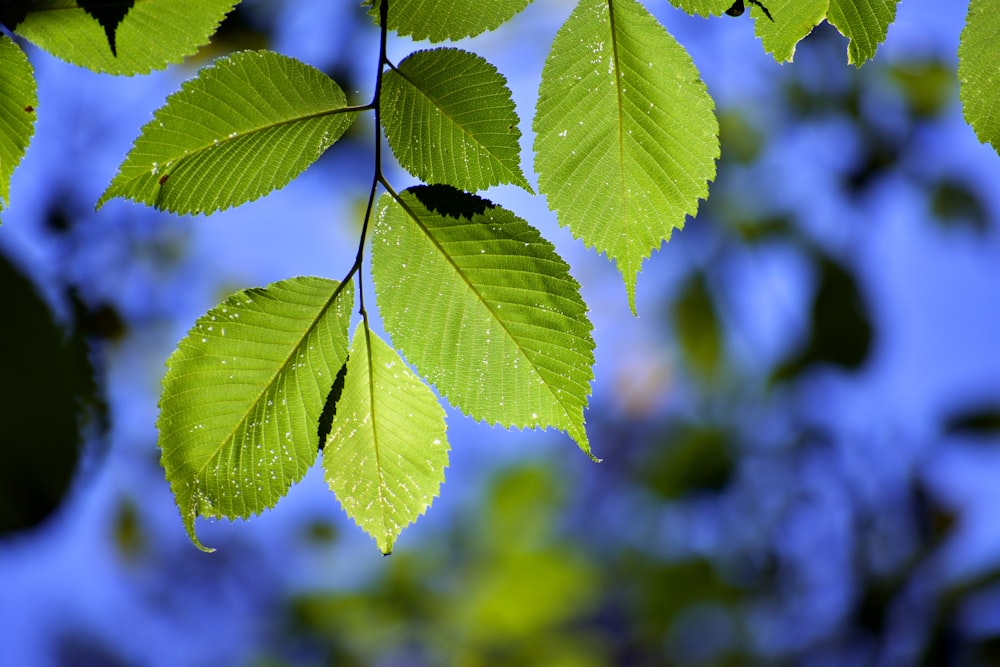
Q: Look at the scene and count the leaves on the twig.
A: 5